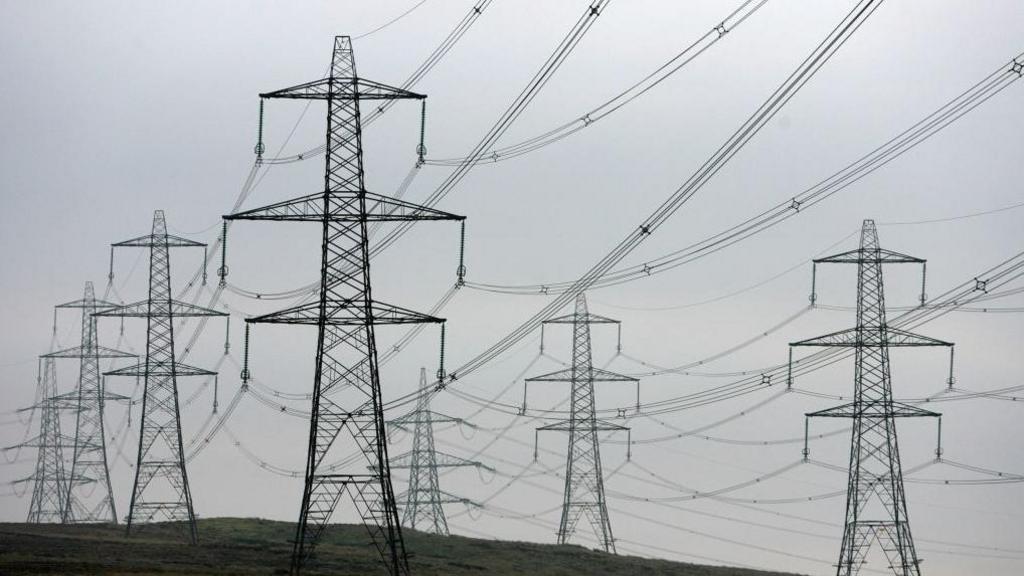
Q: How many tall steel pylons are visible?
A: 7